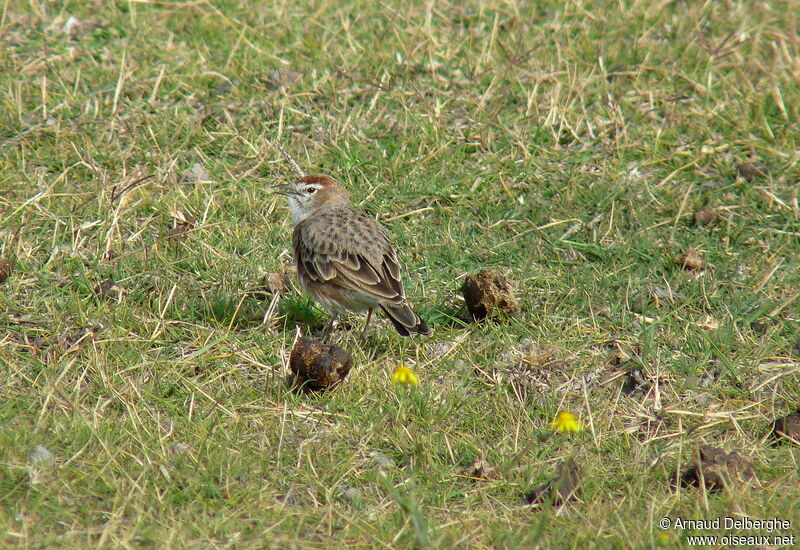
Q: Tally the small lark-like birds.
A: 1